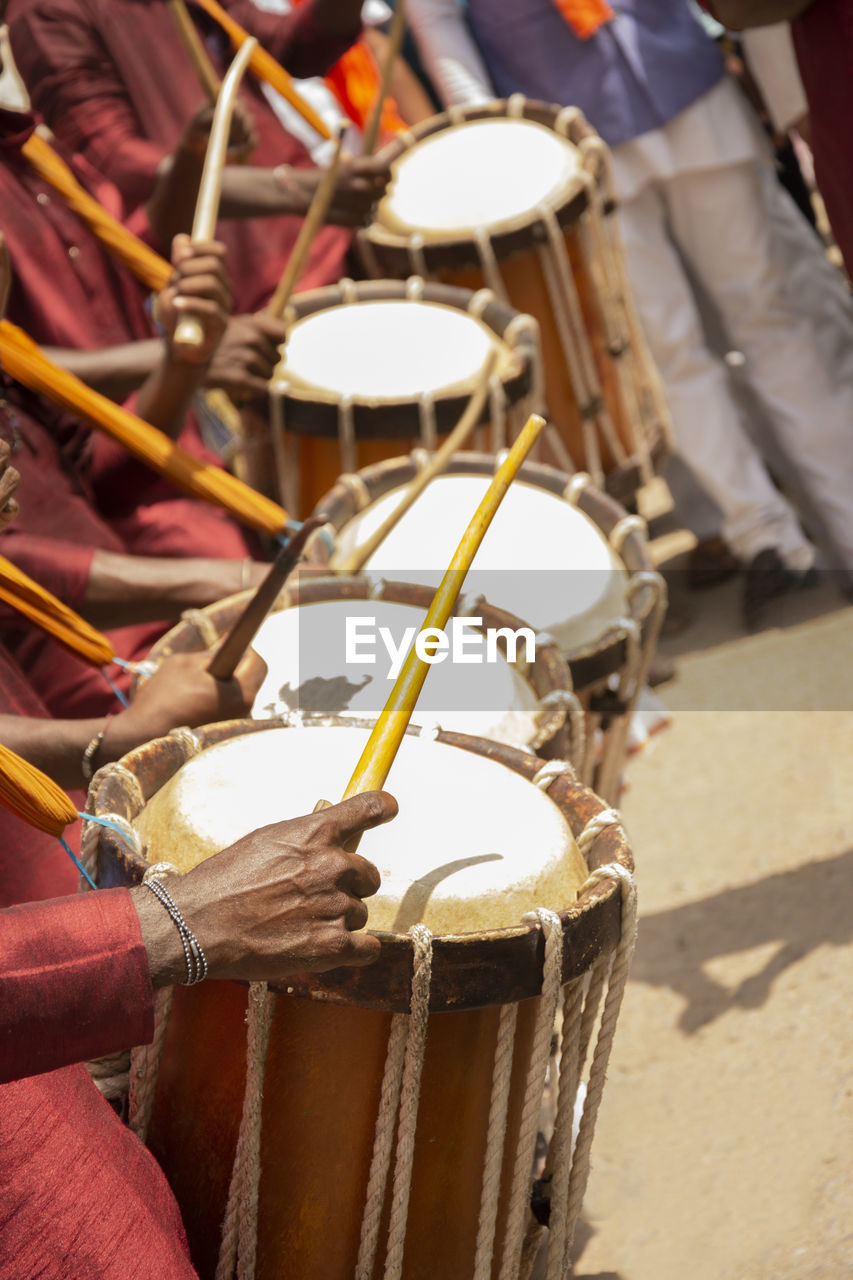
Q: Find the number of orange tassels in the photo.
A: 5